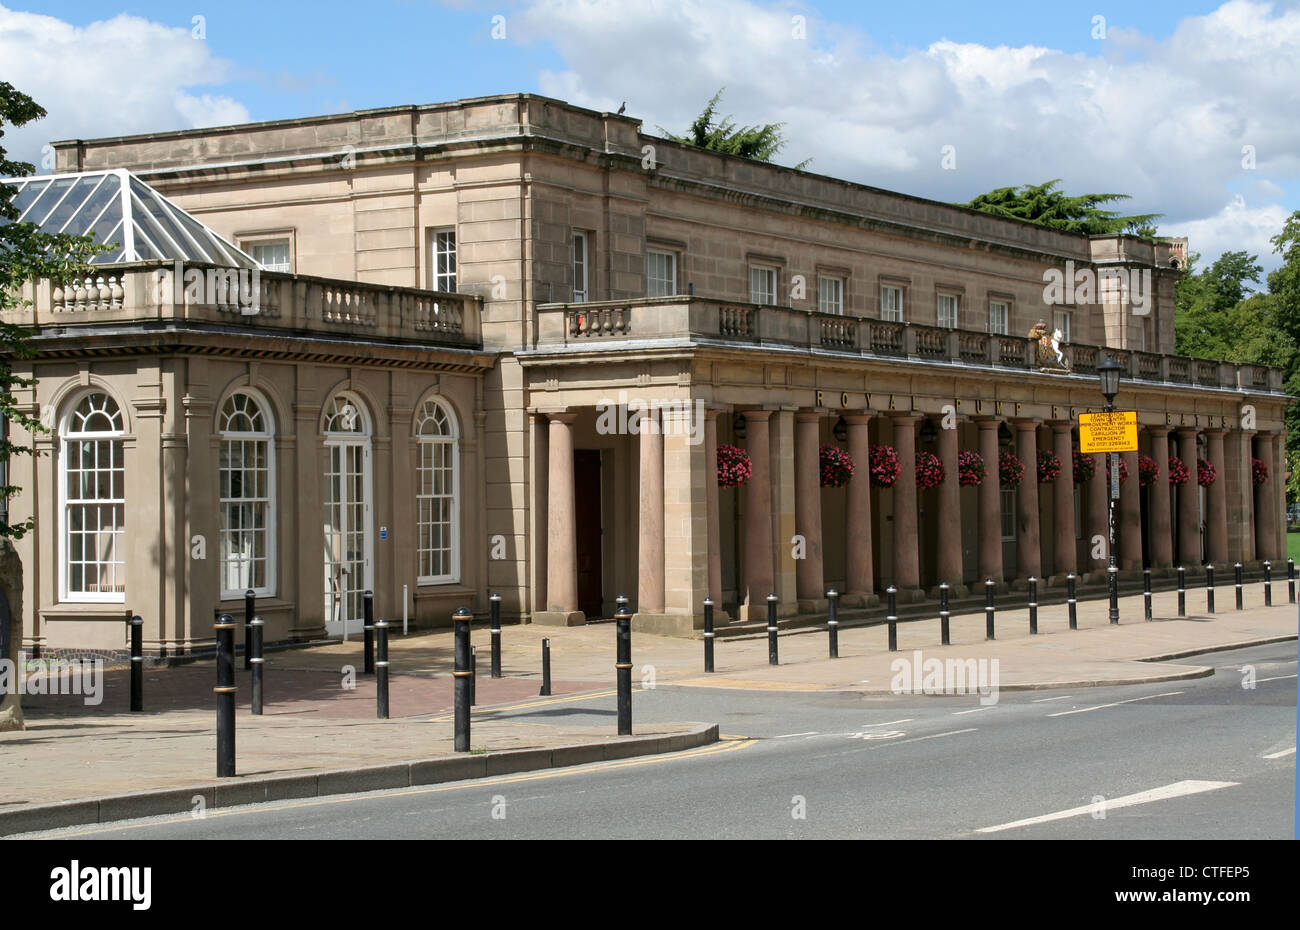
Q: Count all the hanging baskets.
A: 13